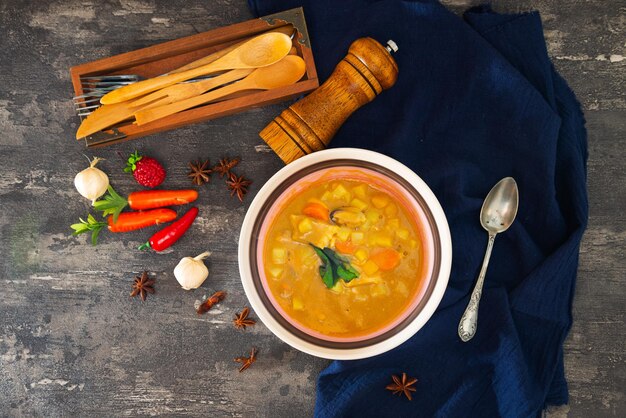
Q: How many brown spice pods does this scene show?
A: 8